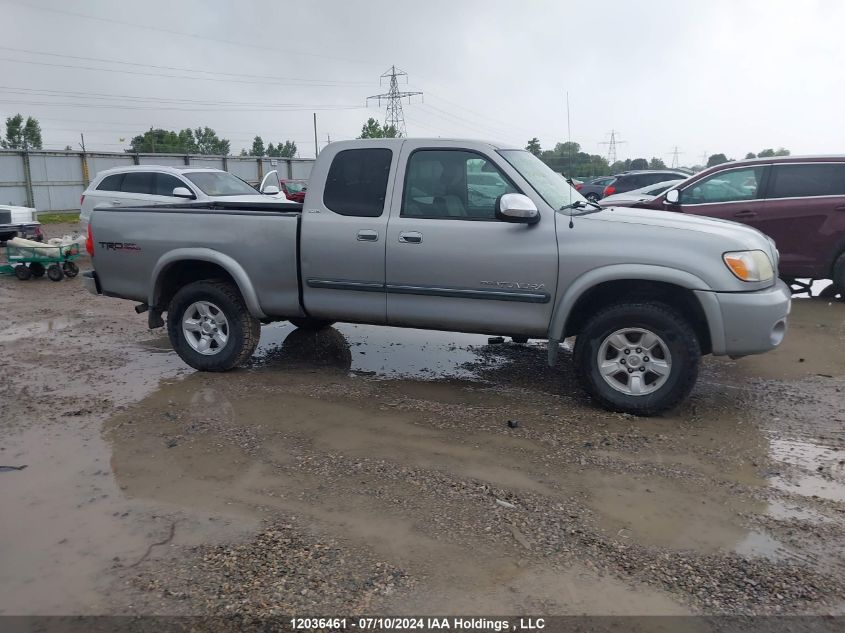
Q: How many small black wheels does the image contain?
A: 4